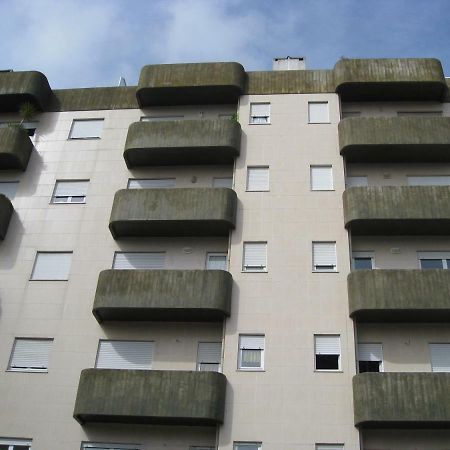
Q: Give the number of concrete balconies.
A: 13